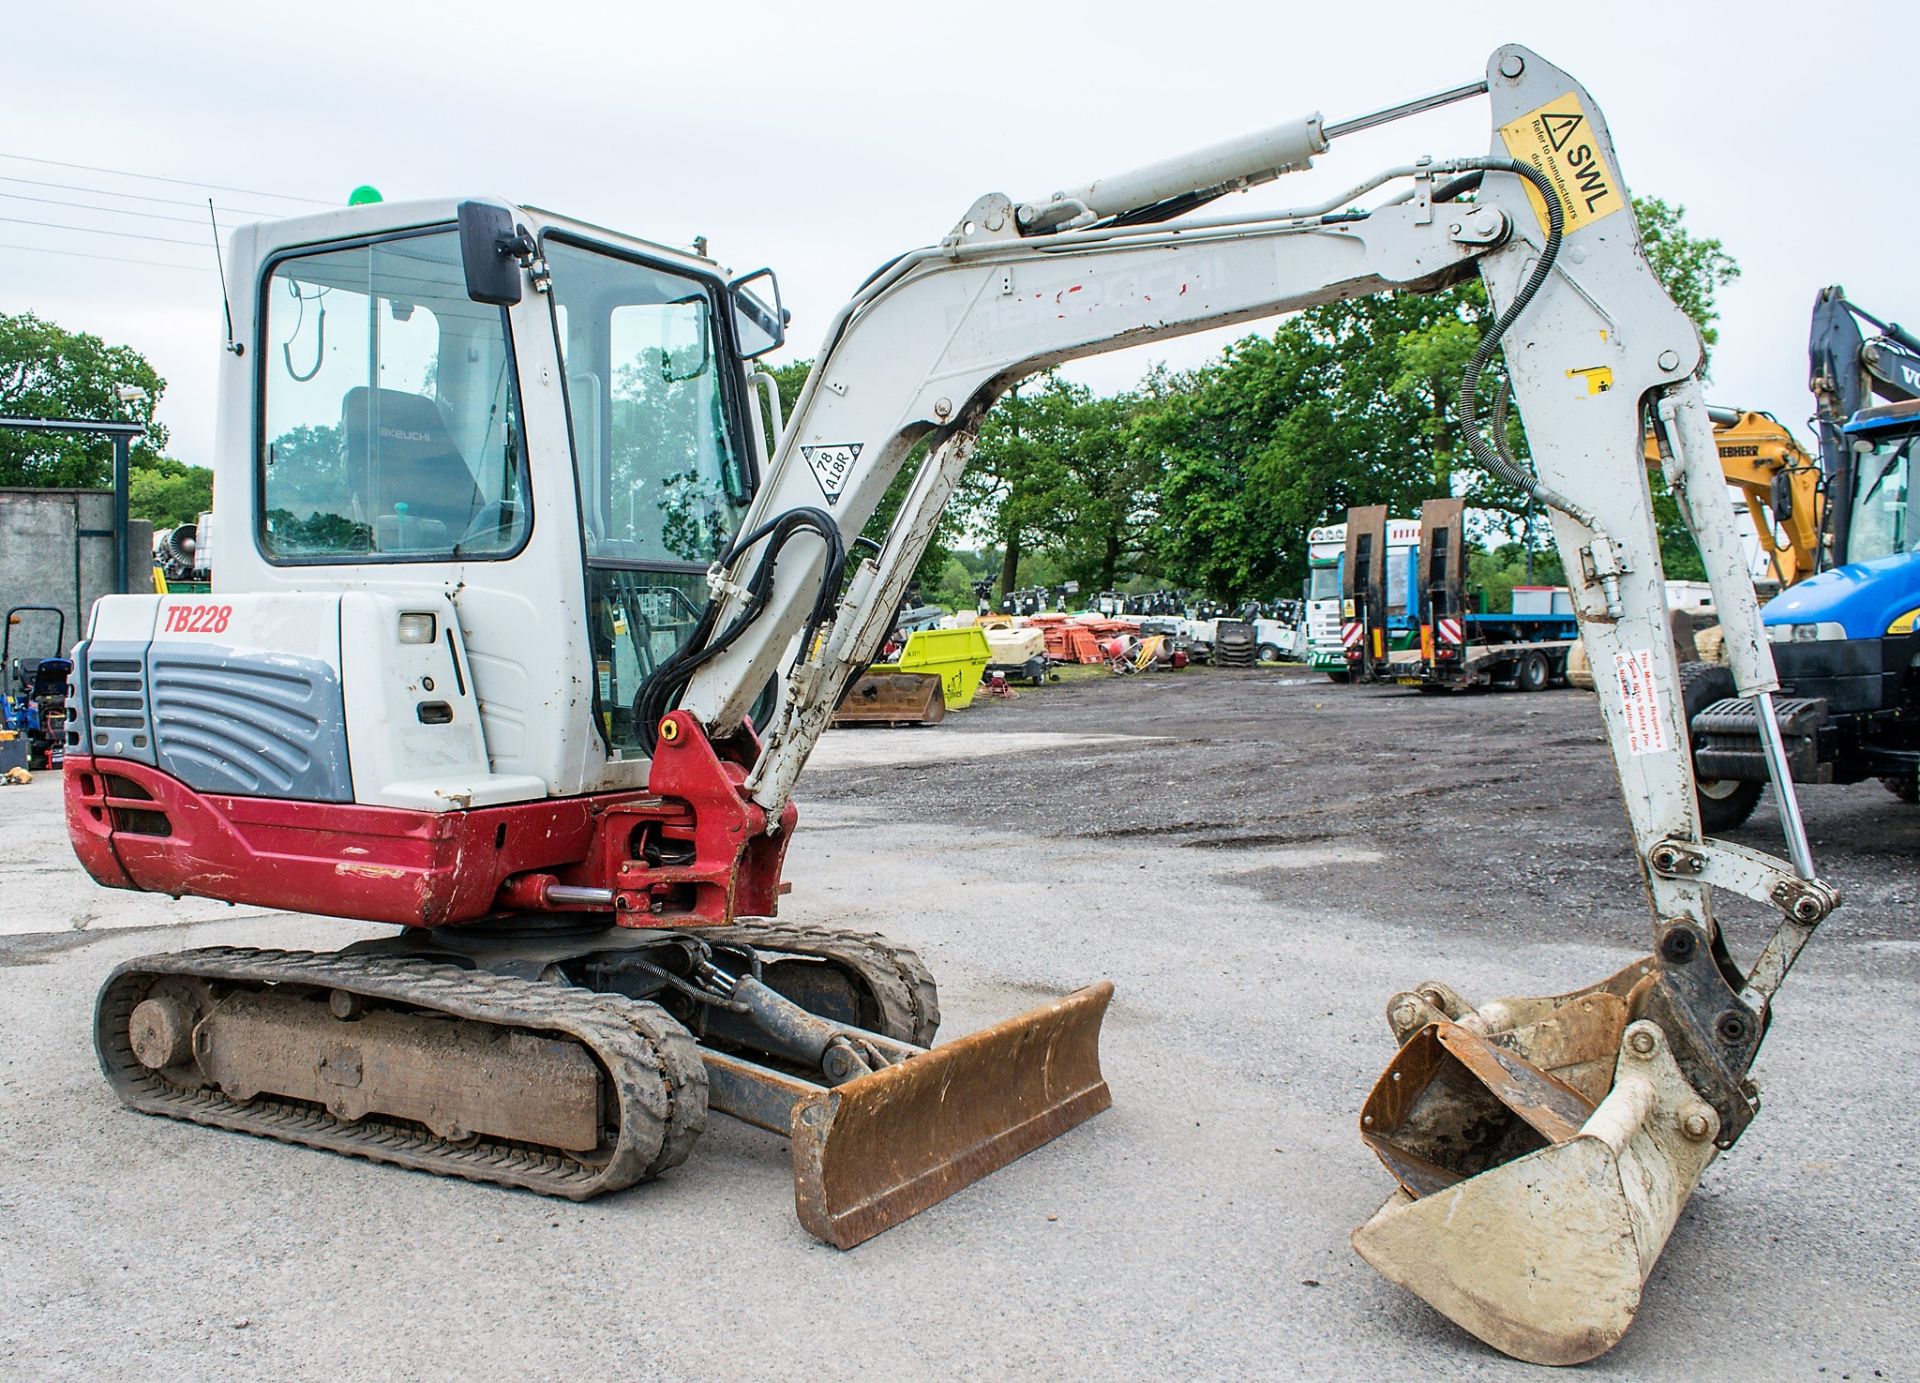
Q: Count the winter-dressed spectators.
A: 0